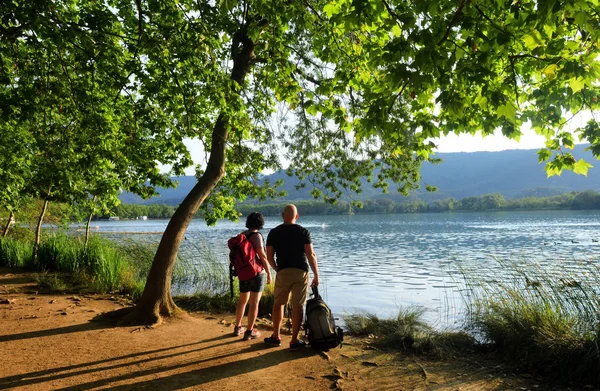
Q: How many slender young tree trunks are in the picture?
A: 3